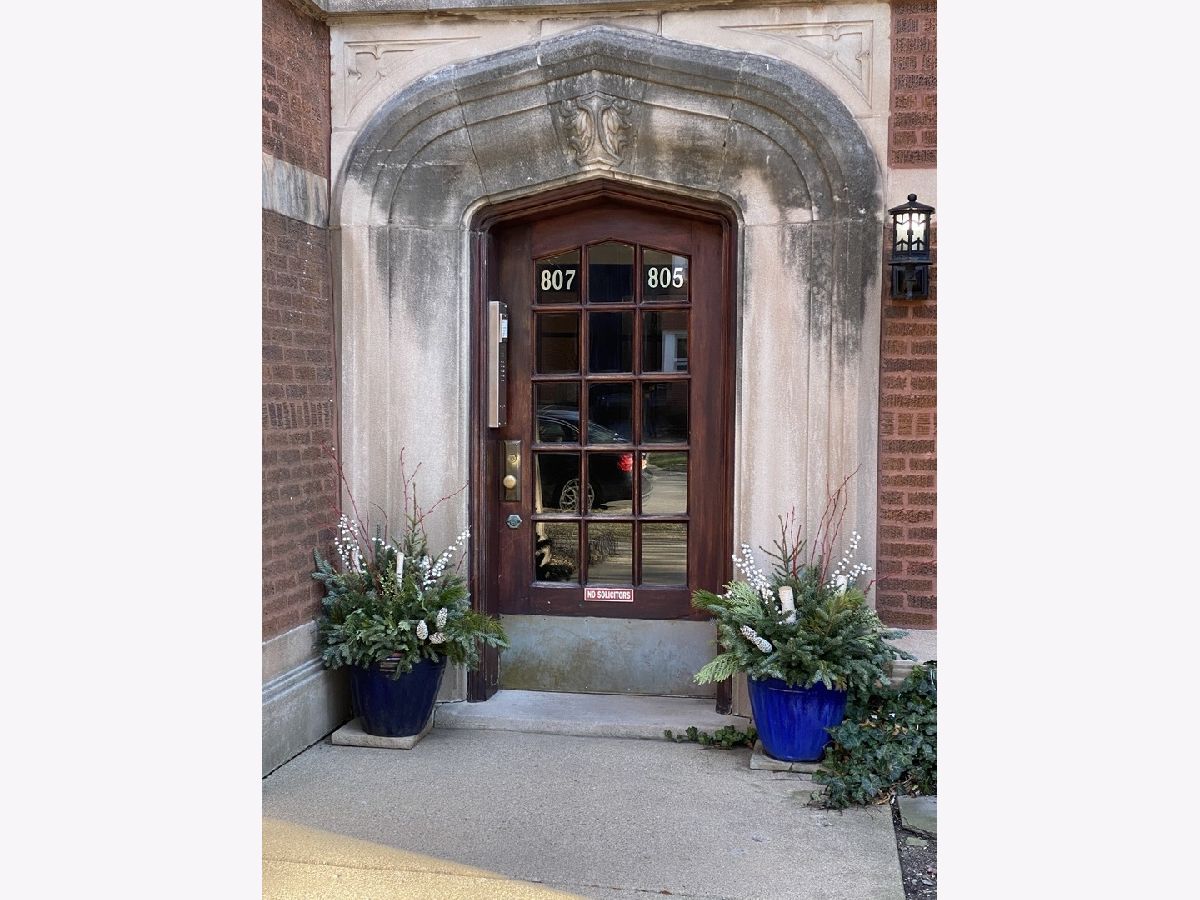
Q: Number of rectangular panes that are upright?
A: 12